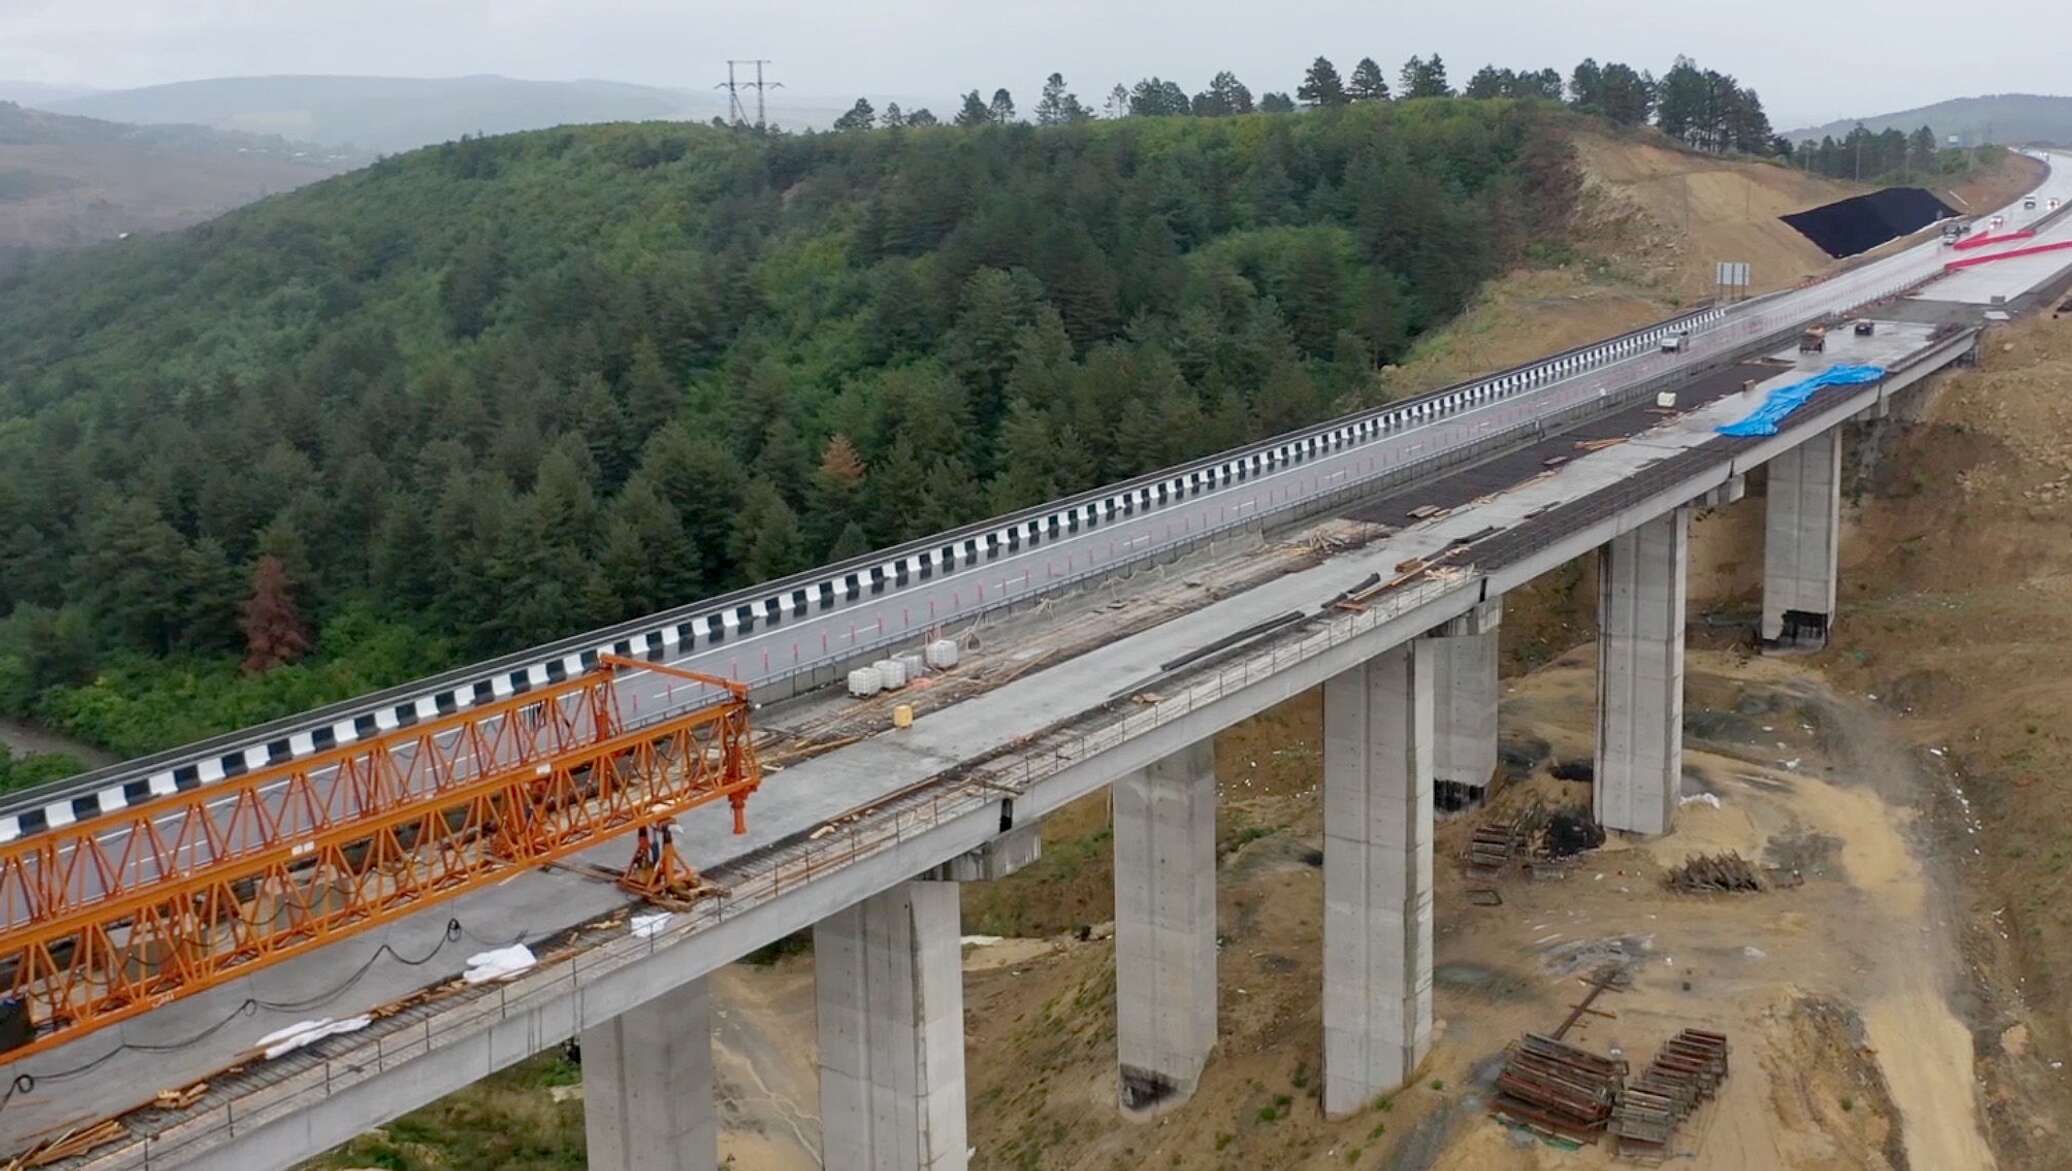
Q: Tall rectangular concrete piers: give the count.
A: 7